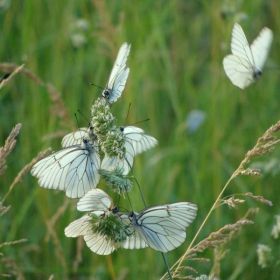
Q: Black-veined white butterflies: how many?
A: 7